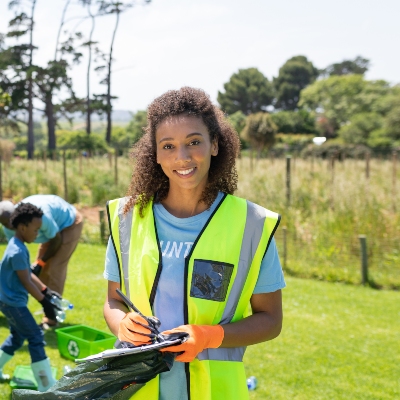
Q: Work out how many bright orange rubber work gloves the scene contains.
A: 2